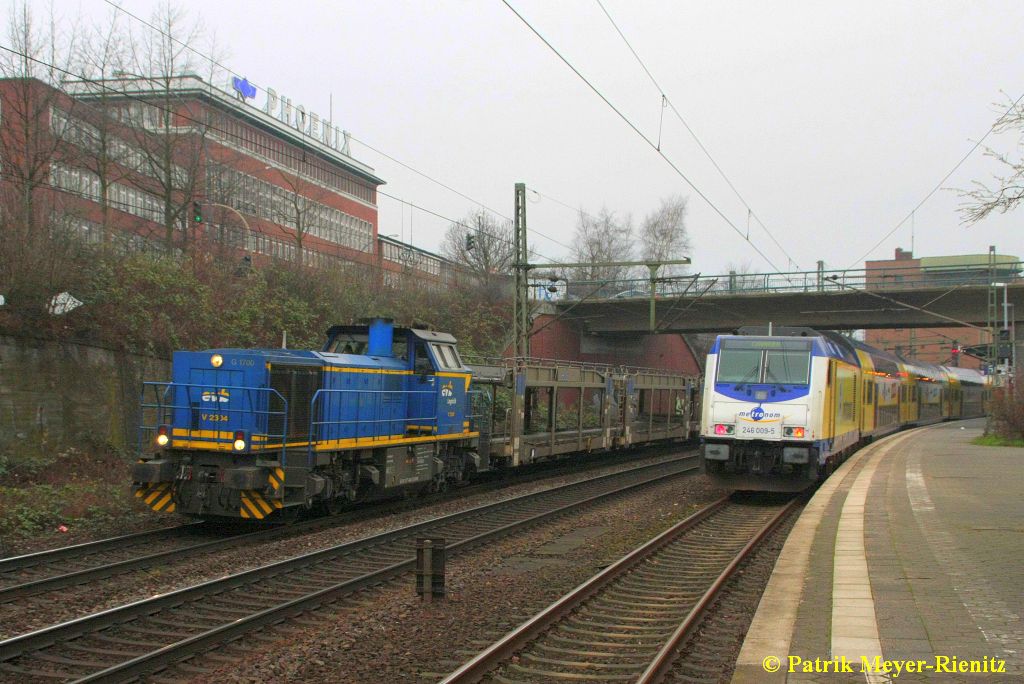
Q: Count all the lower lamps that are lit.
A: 4